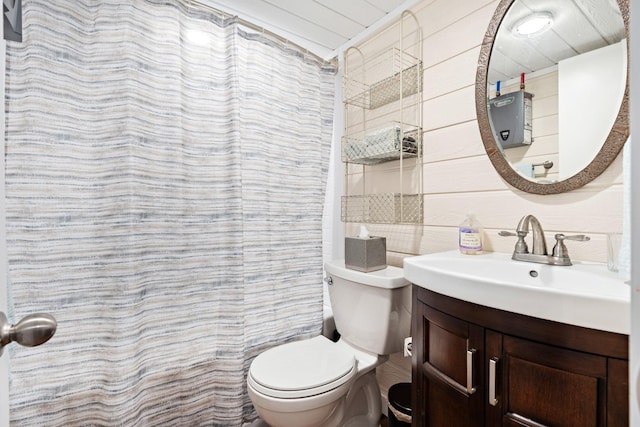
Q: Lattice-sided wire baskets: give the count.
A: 3